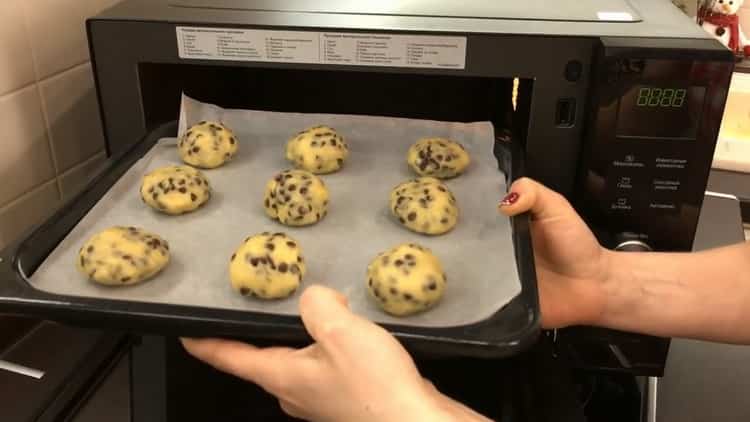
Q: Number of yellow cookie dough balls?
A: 9